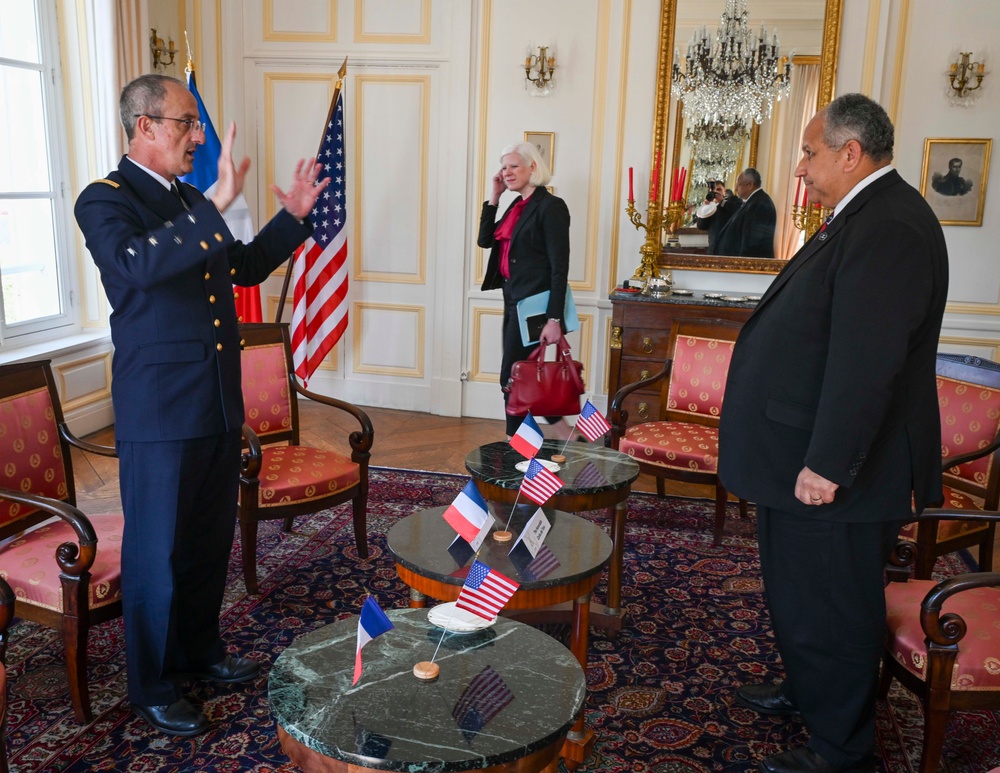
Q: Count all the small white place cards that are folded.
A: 2